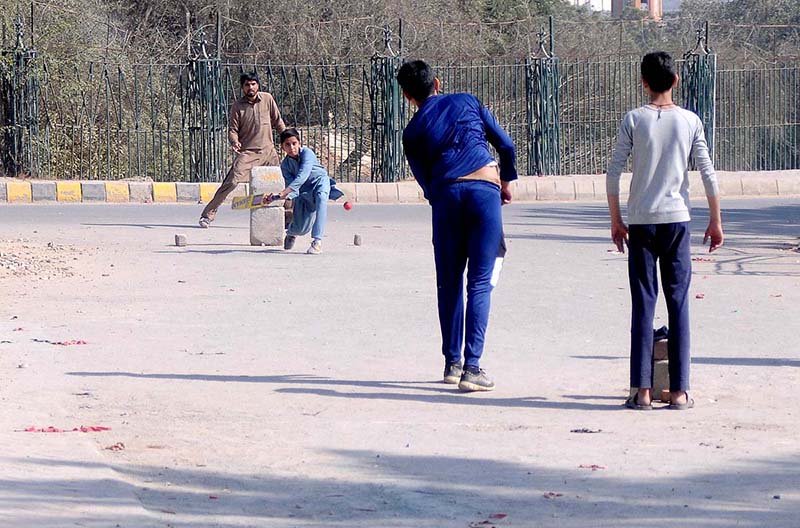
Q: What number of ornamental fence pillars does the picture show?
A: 5